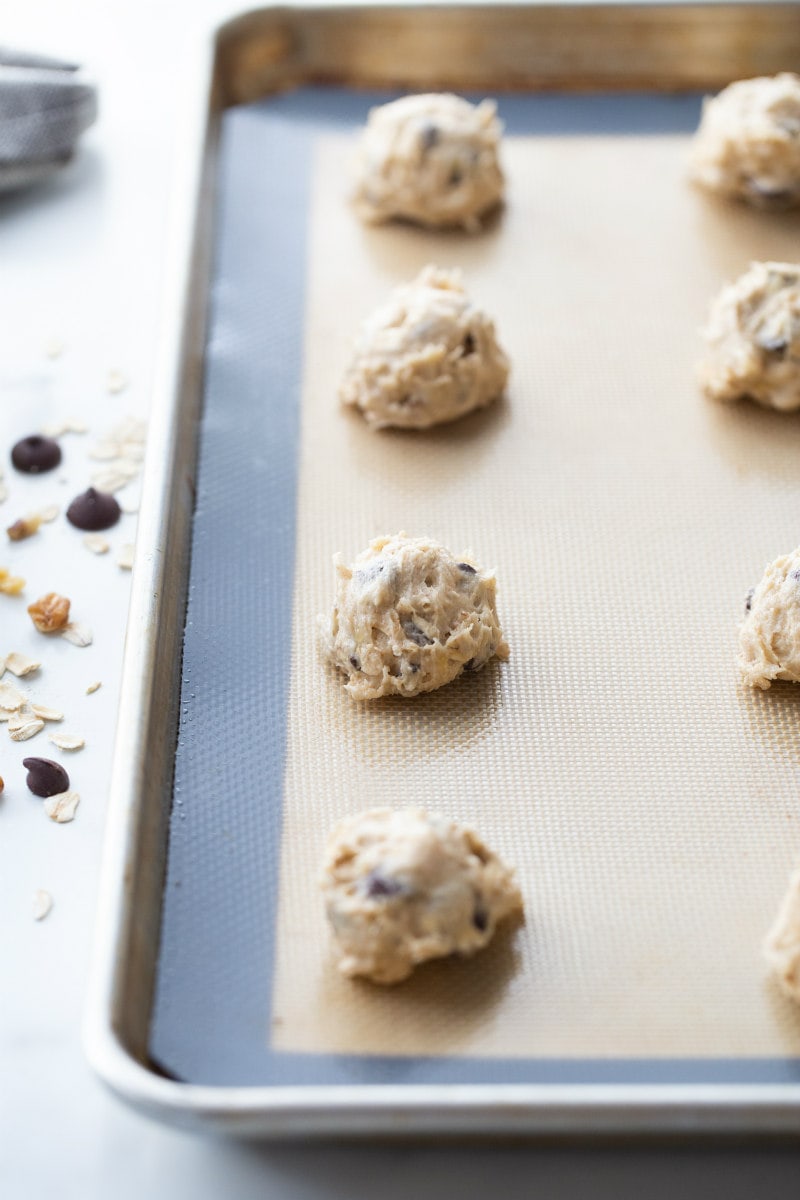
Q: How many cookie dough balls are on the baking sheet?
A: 8